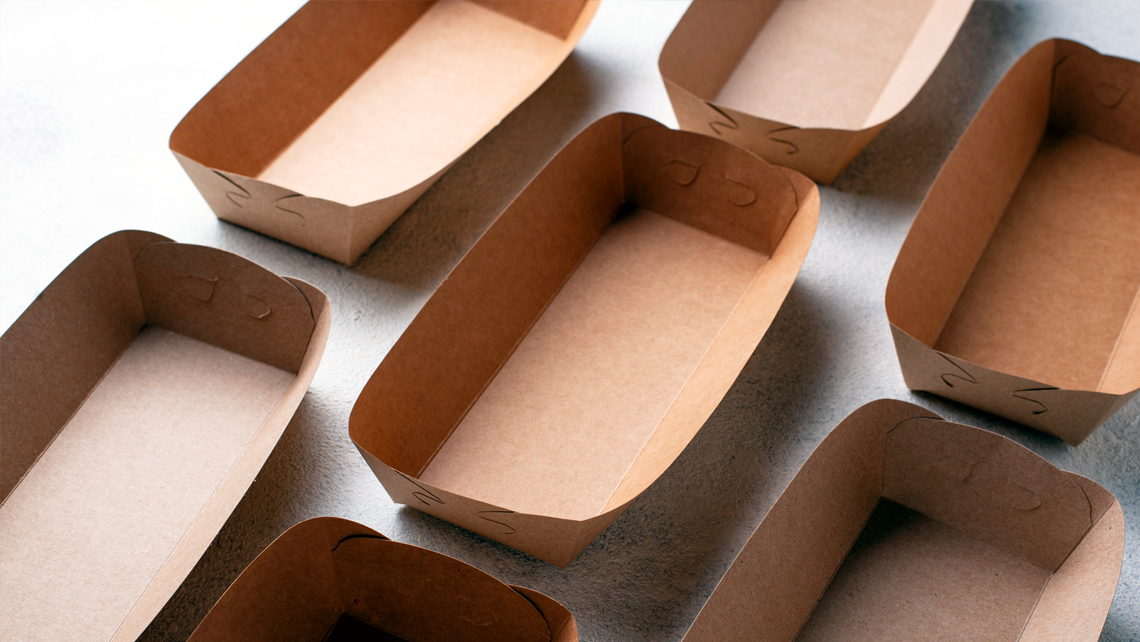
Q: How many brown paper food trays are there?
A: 7